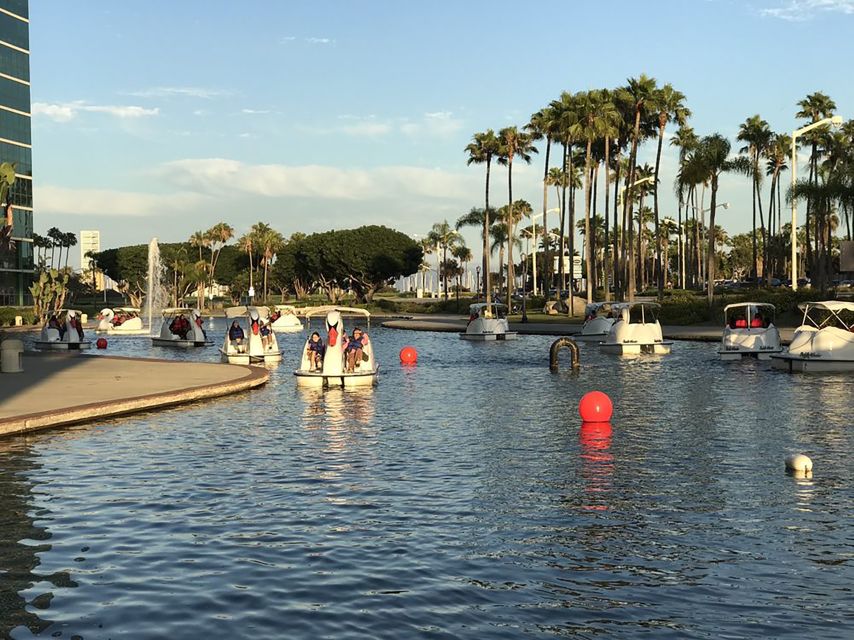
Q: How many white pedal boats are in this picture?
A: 11